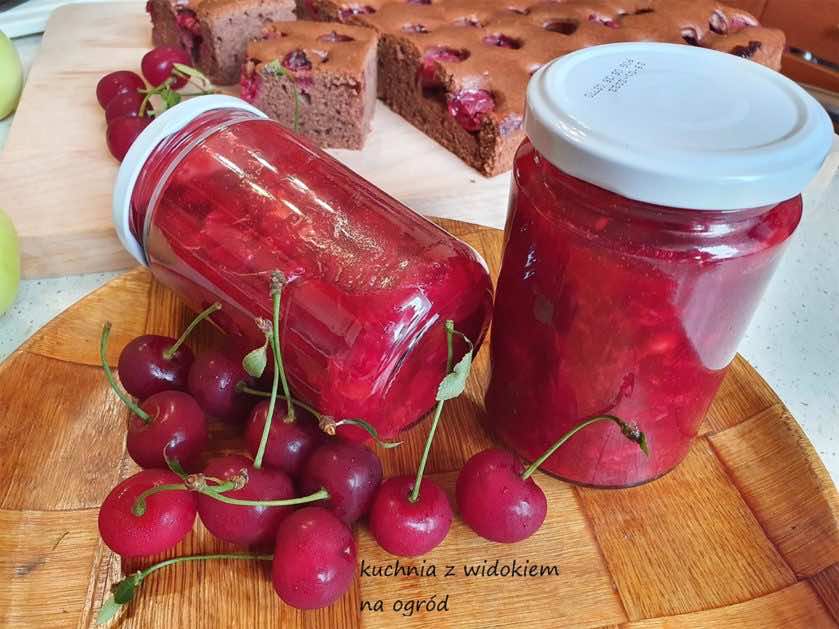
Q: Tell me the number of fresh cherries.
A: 14